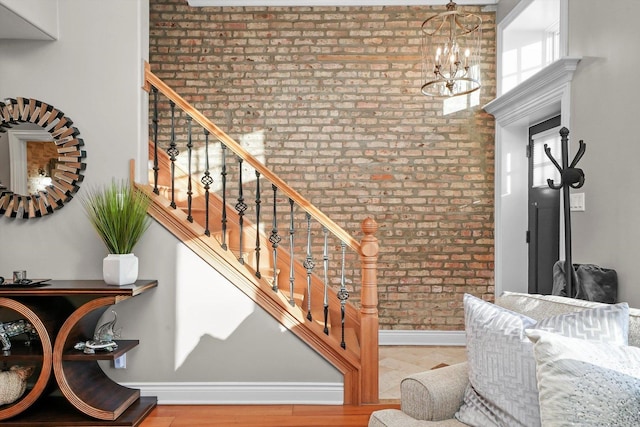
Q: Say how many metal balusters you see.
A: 12